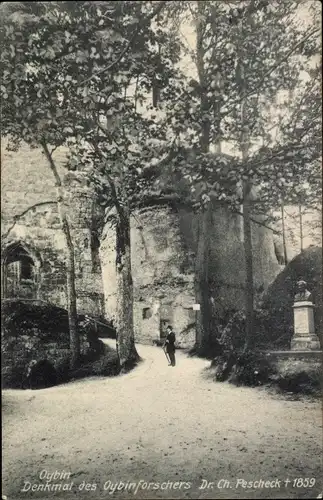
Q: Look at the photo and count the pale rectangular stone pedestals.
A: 1